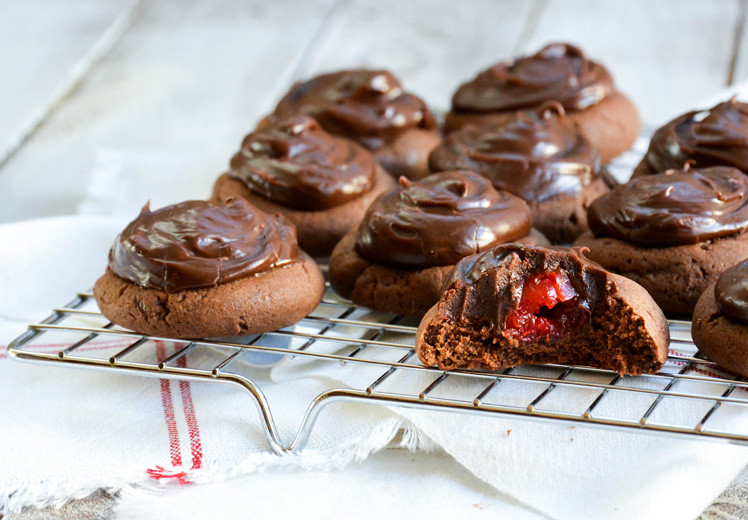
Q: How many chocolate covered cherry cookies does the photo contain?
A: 10